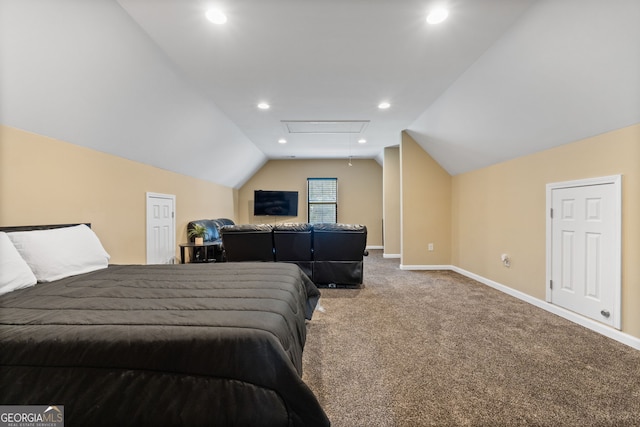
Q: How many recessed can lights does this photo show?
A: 6